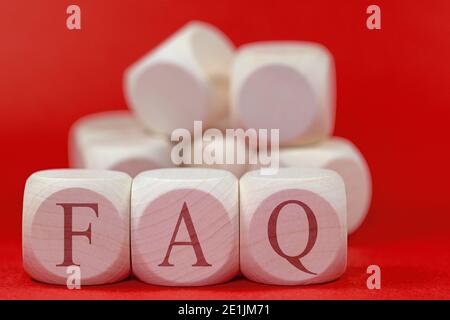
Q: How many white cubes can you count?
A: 8